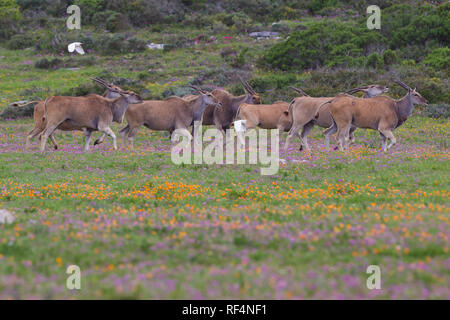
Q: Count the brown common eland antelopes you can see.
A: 7